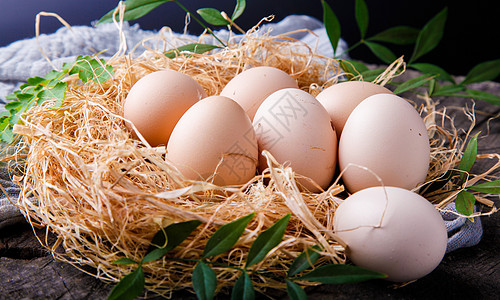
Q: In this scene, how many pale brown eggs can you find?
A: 7